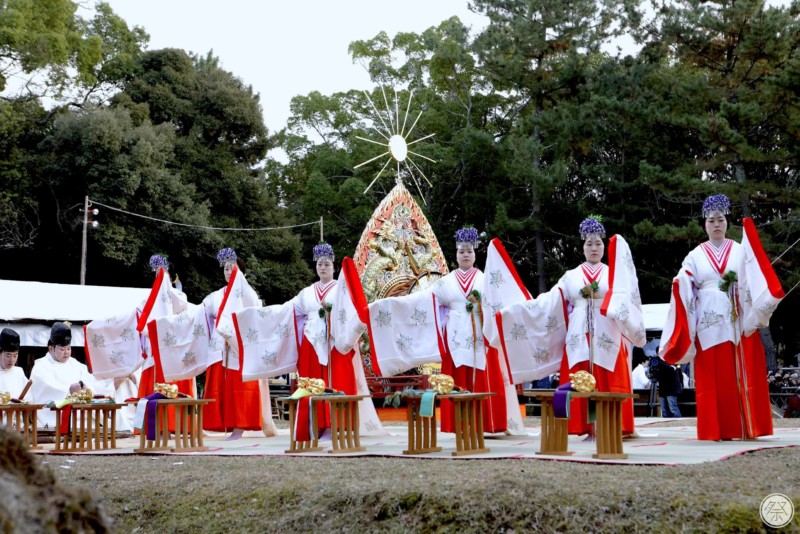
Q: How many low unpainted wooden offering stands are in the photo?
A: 6